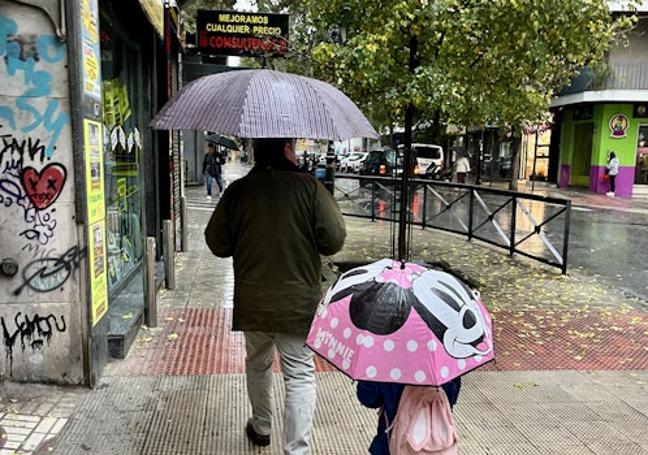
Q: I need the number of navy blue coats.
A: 1